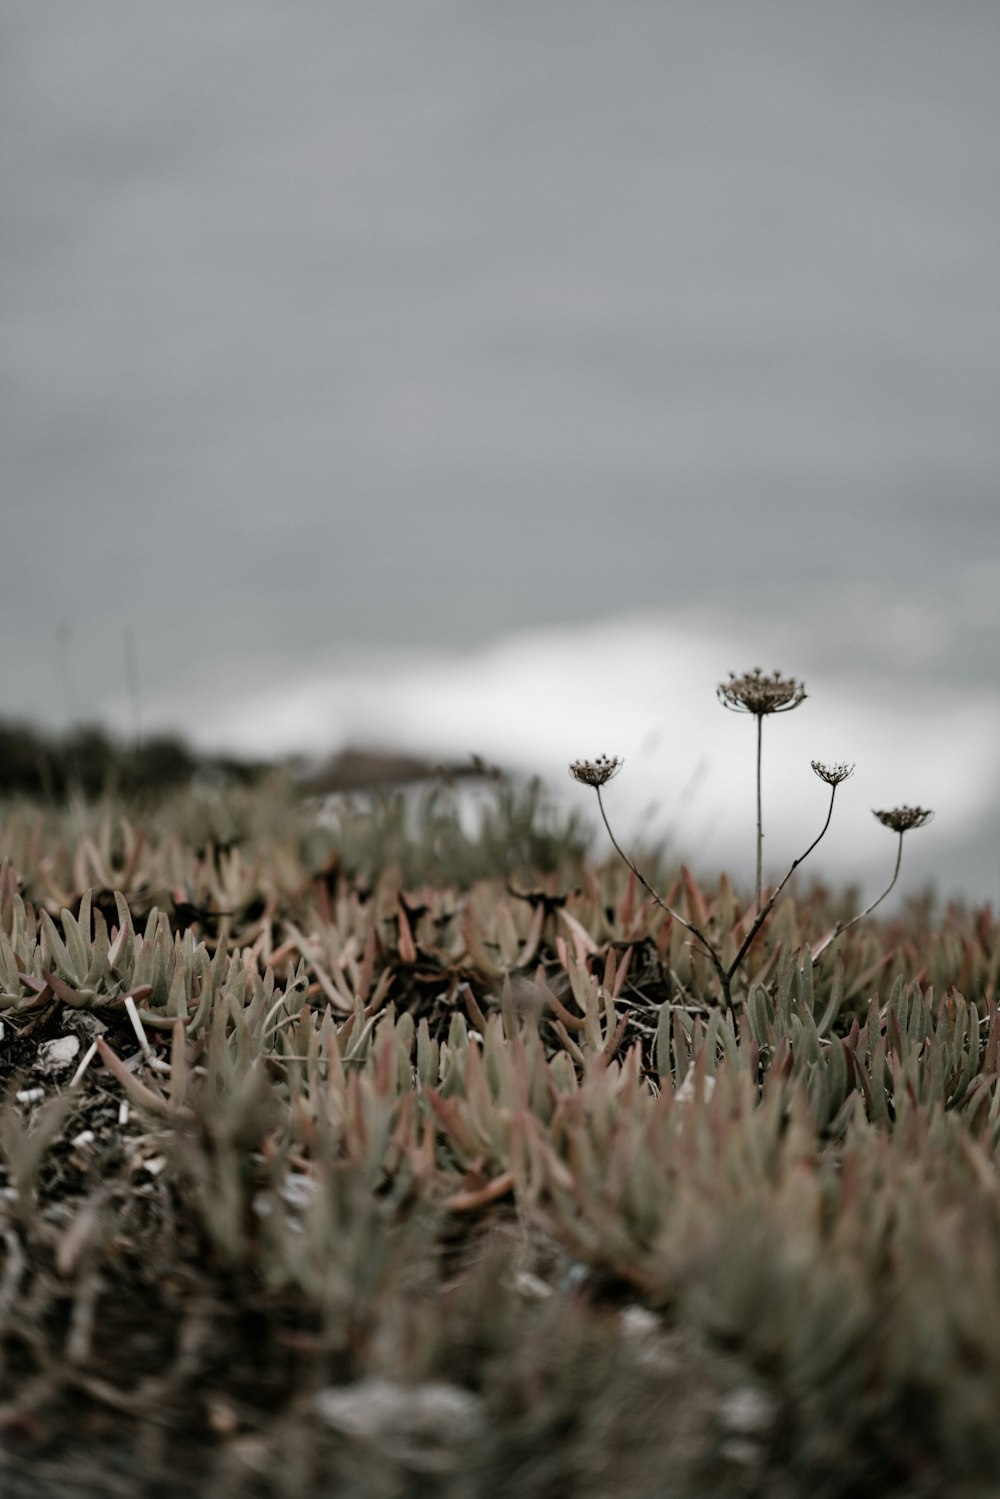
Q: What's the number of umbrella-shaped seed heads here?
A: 4